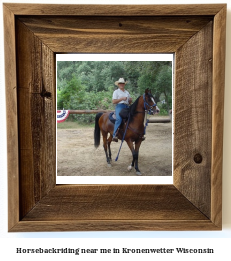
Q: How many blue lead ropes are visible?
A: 1